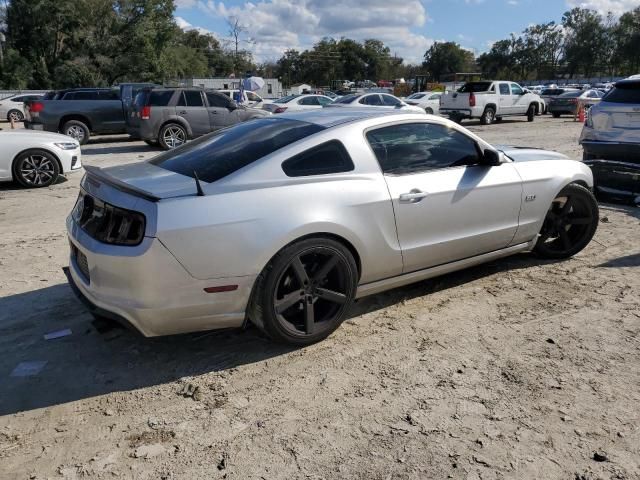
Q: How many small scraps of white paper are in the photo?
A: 2